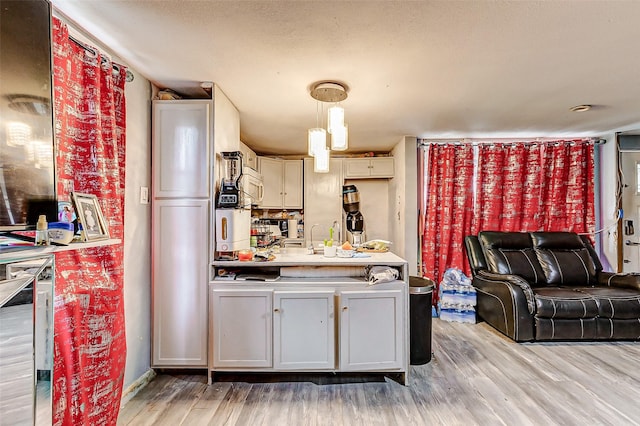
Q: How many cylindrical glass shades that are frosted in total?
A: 4